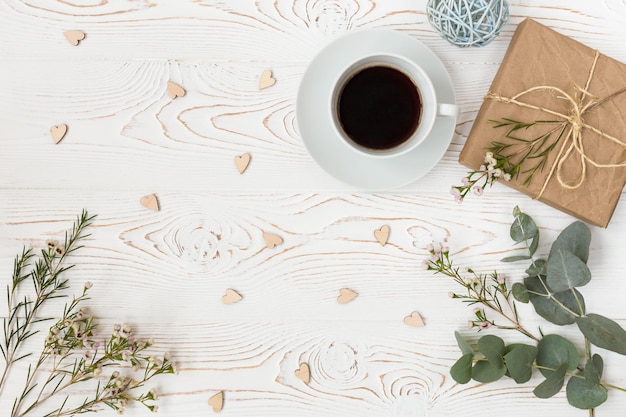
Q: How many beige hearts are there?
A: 13